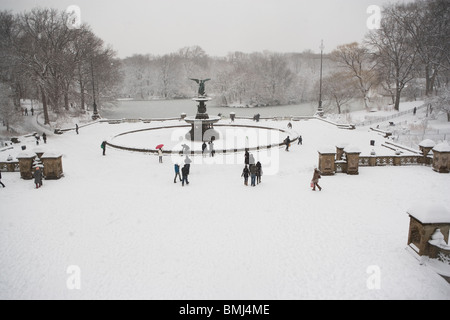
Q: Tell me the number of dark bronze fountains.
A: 1